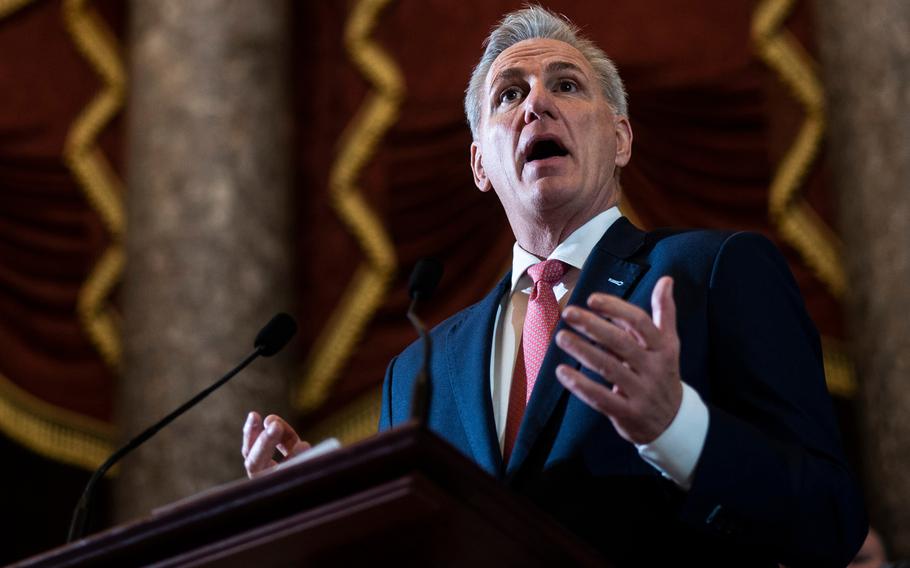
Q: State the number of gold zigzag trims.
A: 3